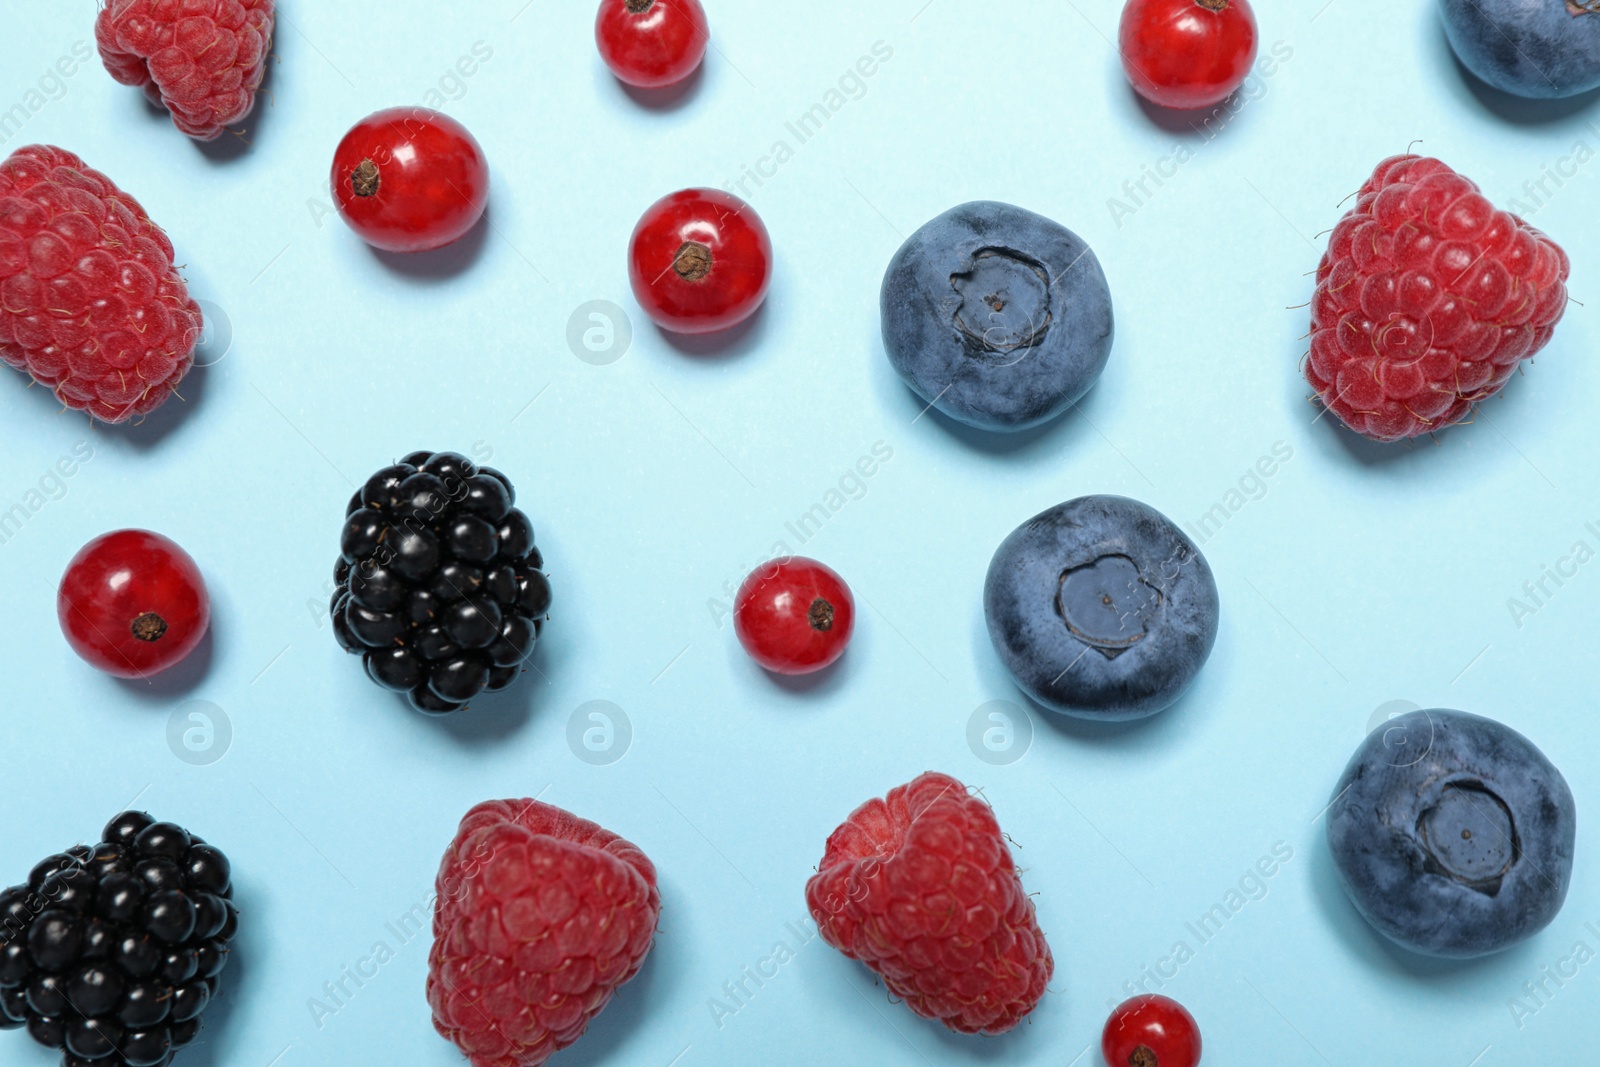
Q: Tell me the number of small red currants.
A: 7